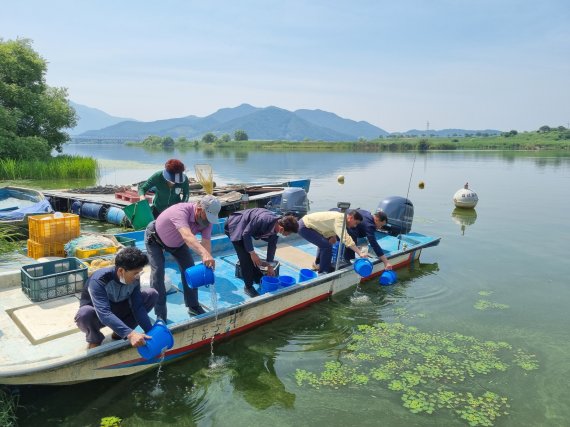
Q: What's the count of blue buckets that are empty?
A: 3